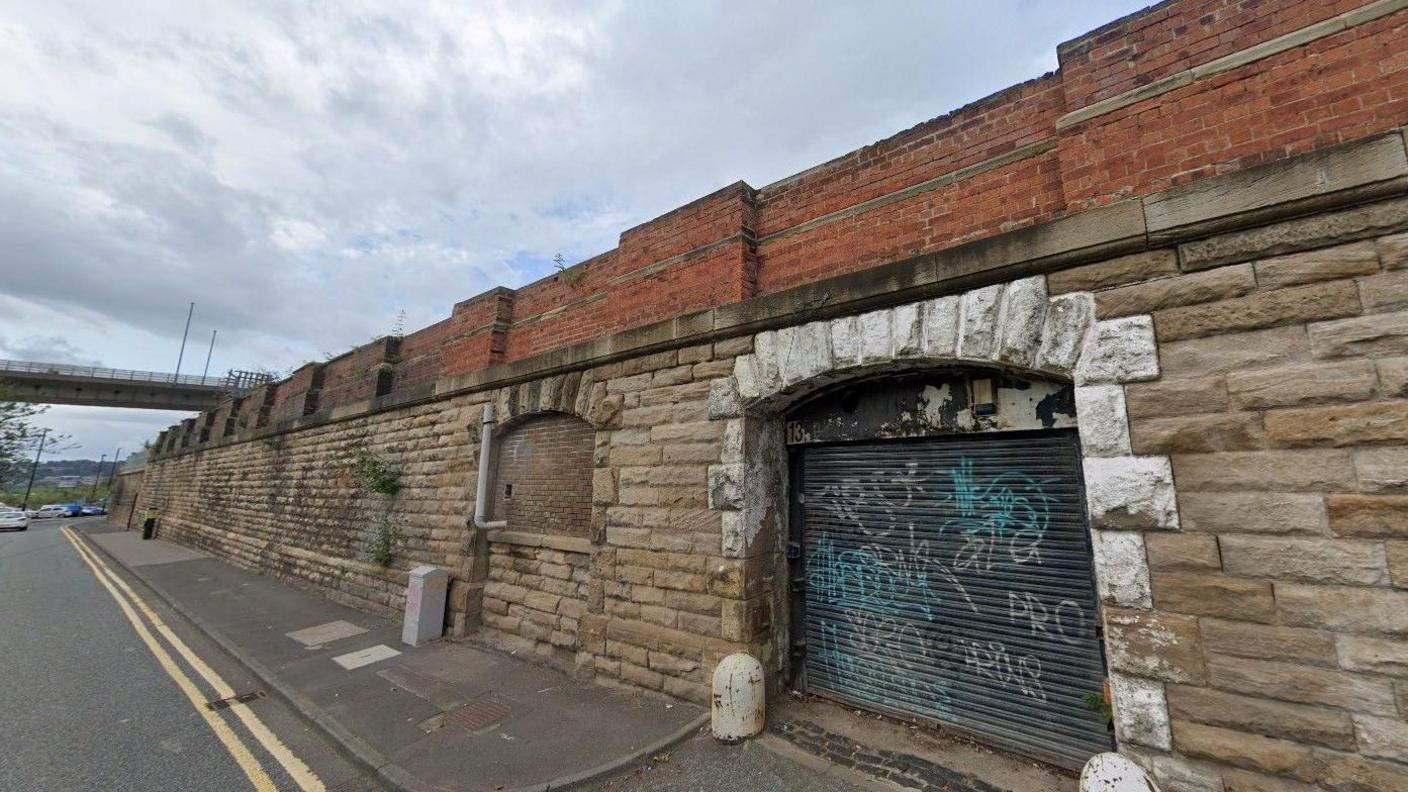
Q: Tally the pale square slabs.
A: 2